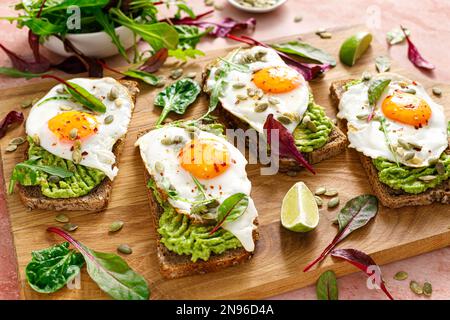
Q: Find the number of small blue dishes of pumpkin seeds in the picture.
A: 0